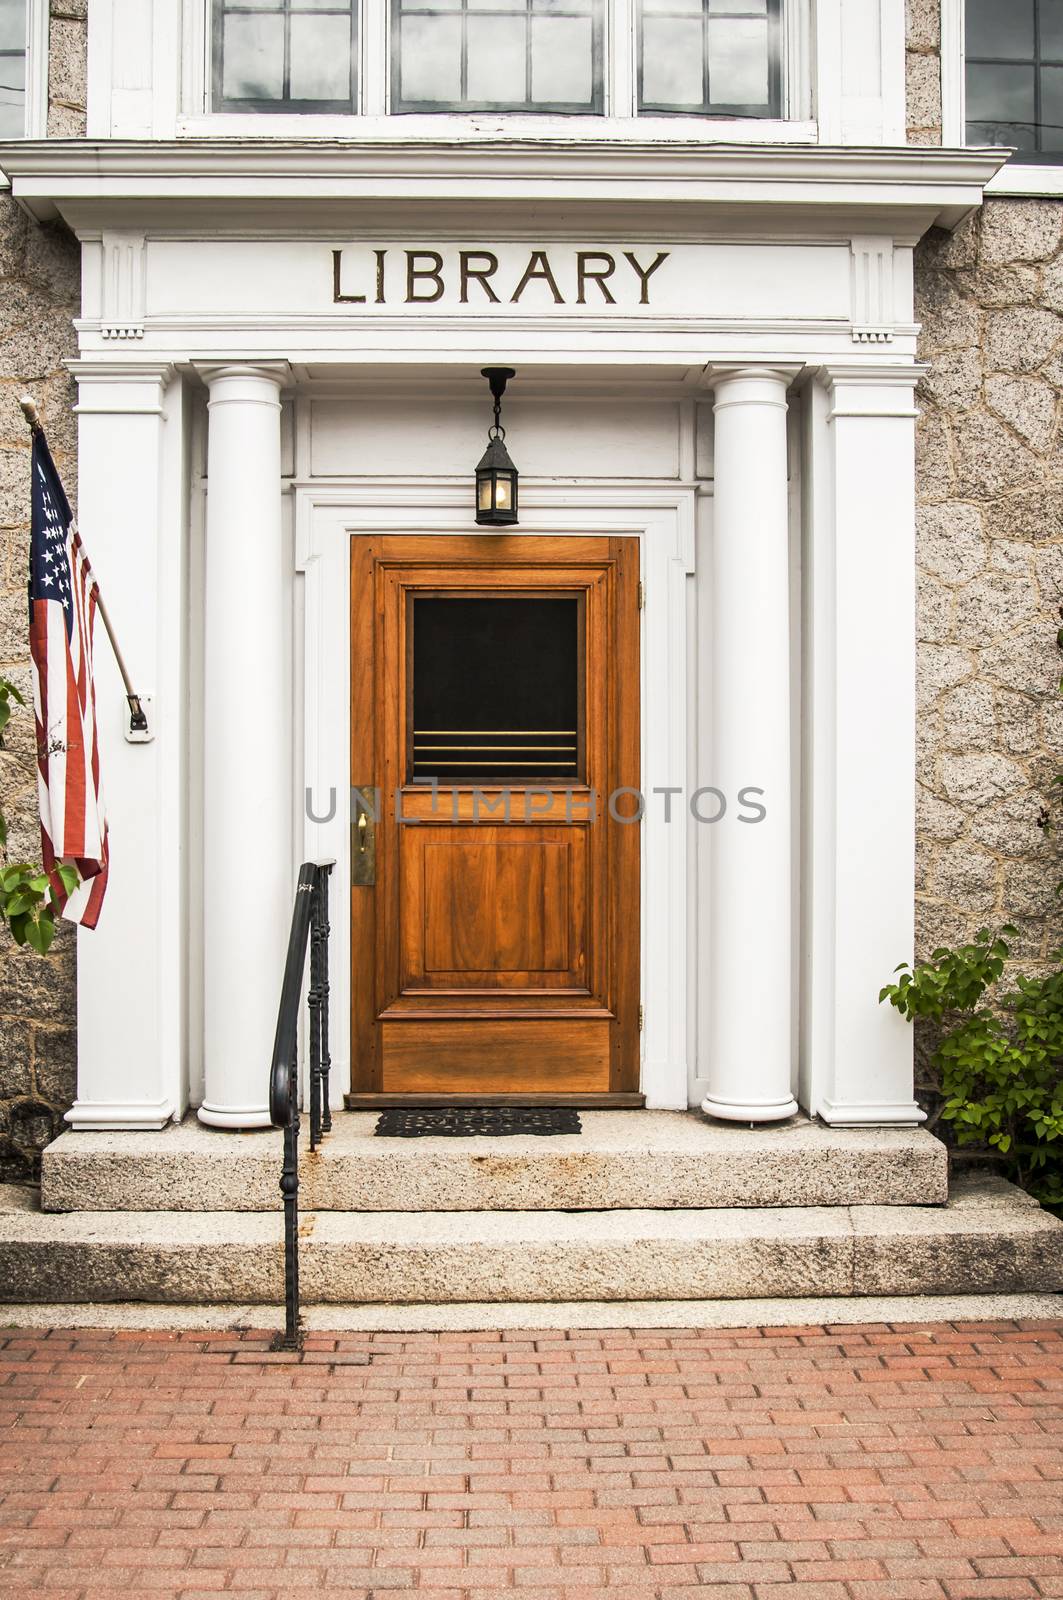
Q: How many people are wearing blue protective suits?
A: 0